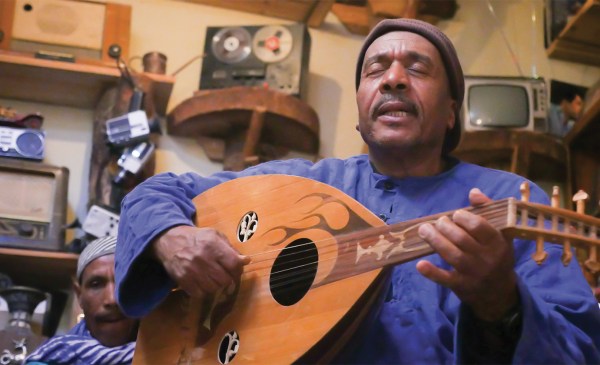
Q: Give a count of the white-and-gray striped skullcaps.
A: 1